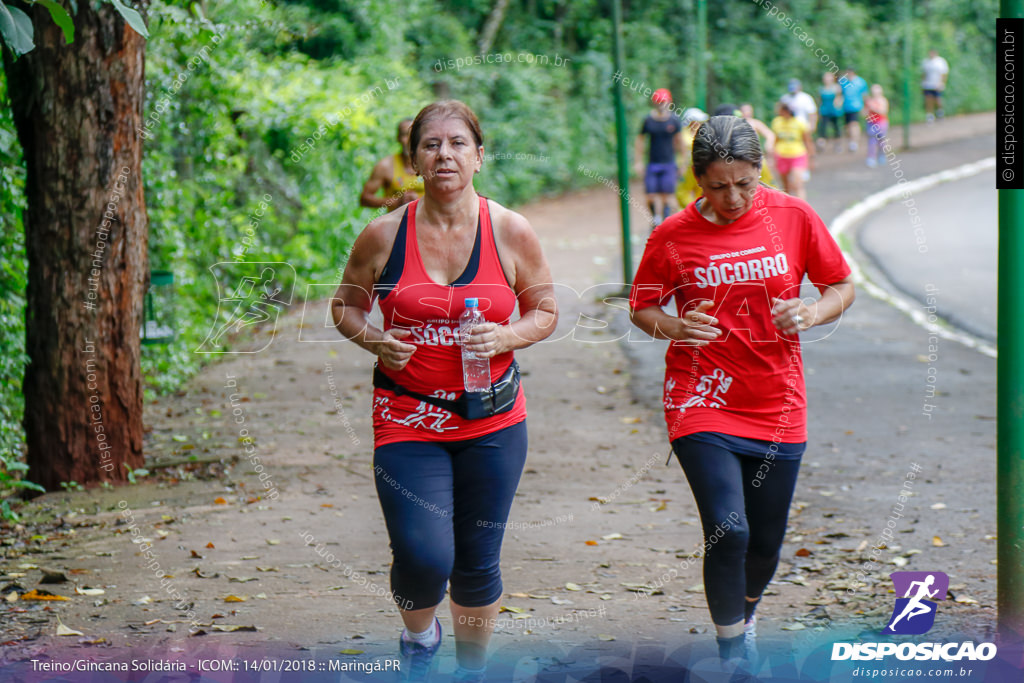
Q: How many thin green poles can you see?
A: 4